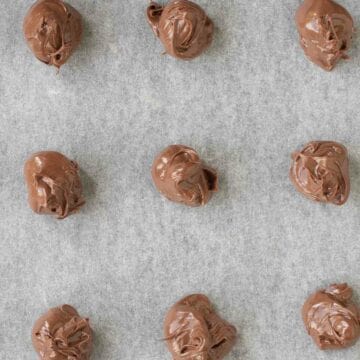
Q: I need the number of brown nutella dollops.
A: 9